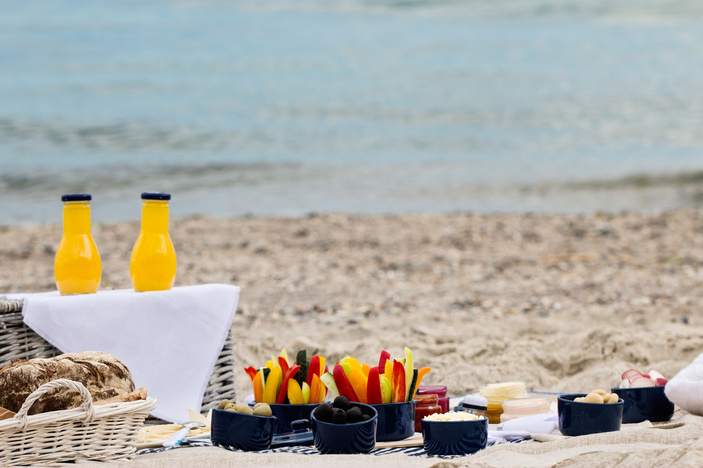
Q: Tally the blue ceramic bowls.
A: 7